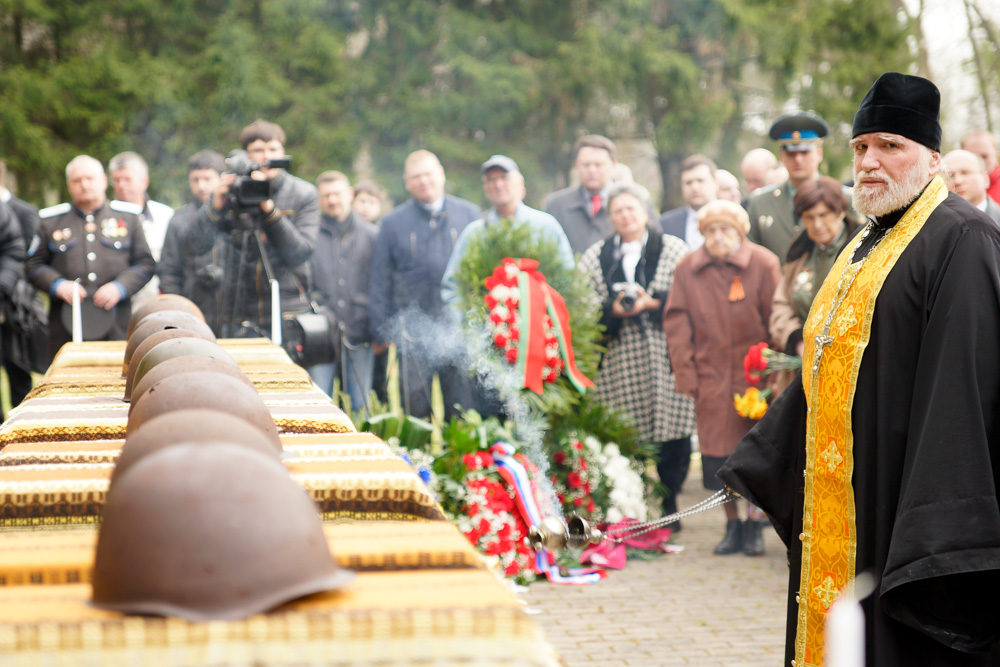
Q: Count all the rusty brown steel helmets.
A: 8